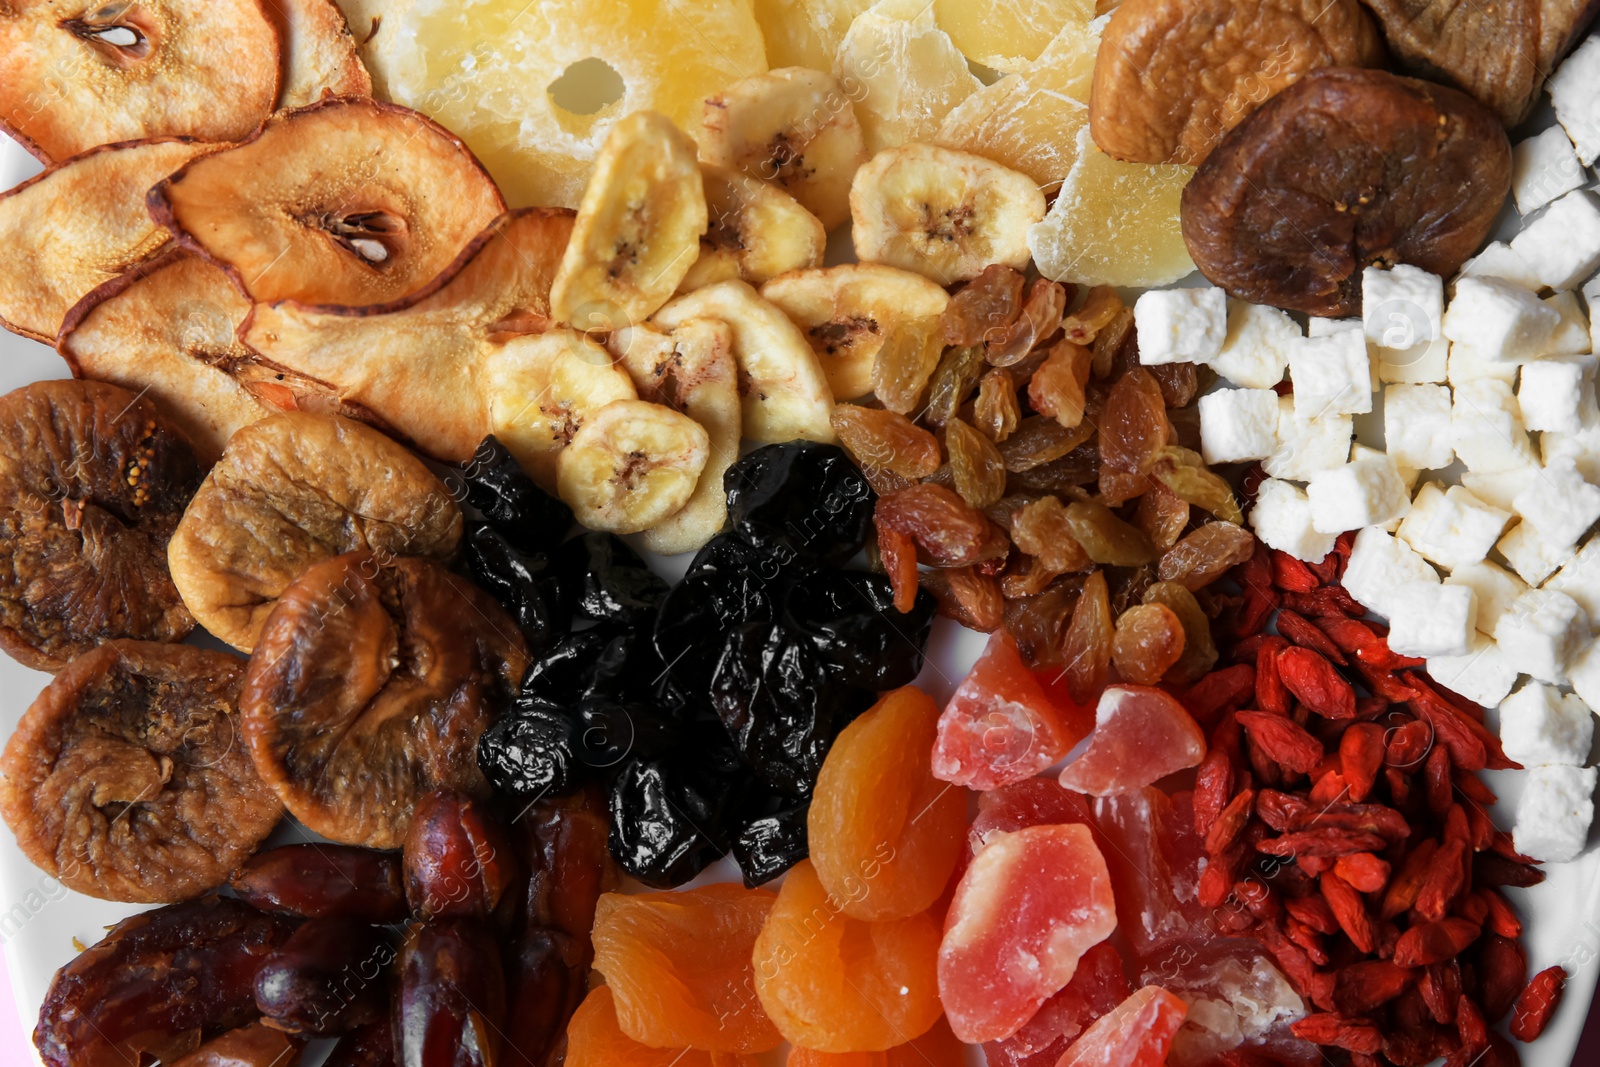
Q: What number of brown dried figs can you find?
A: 7